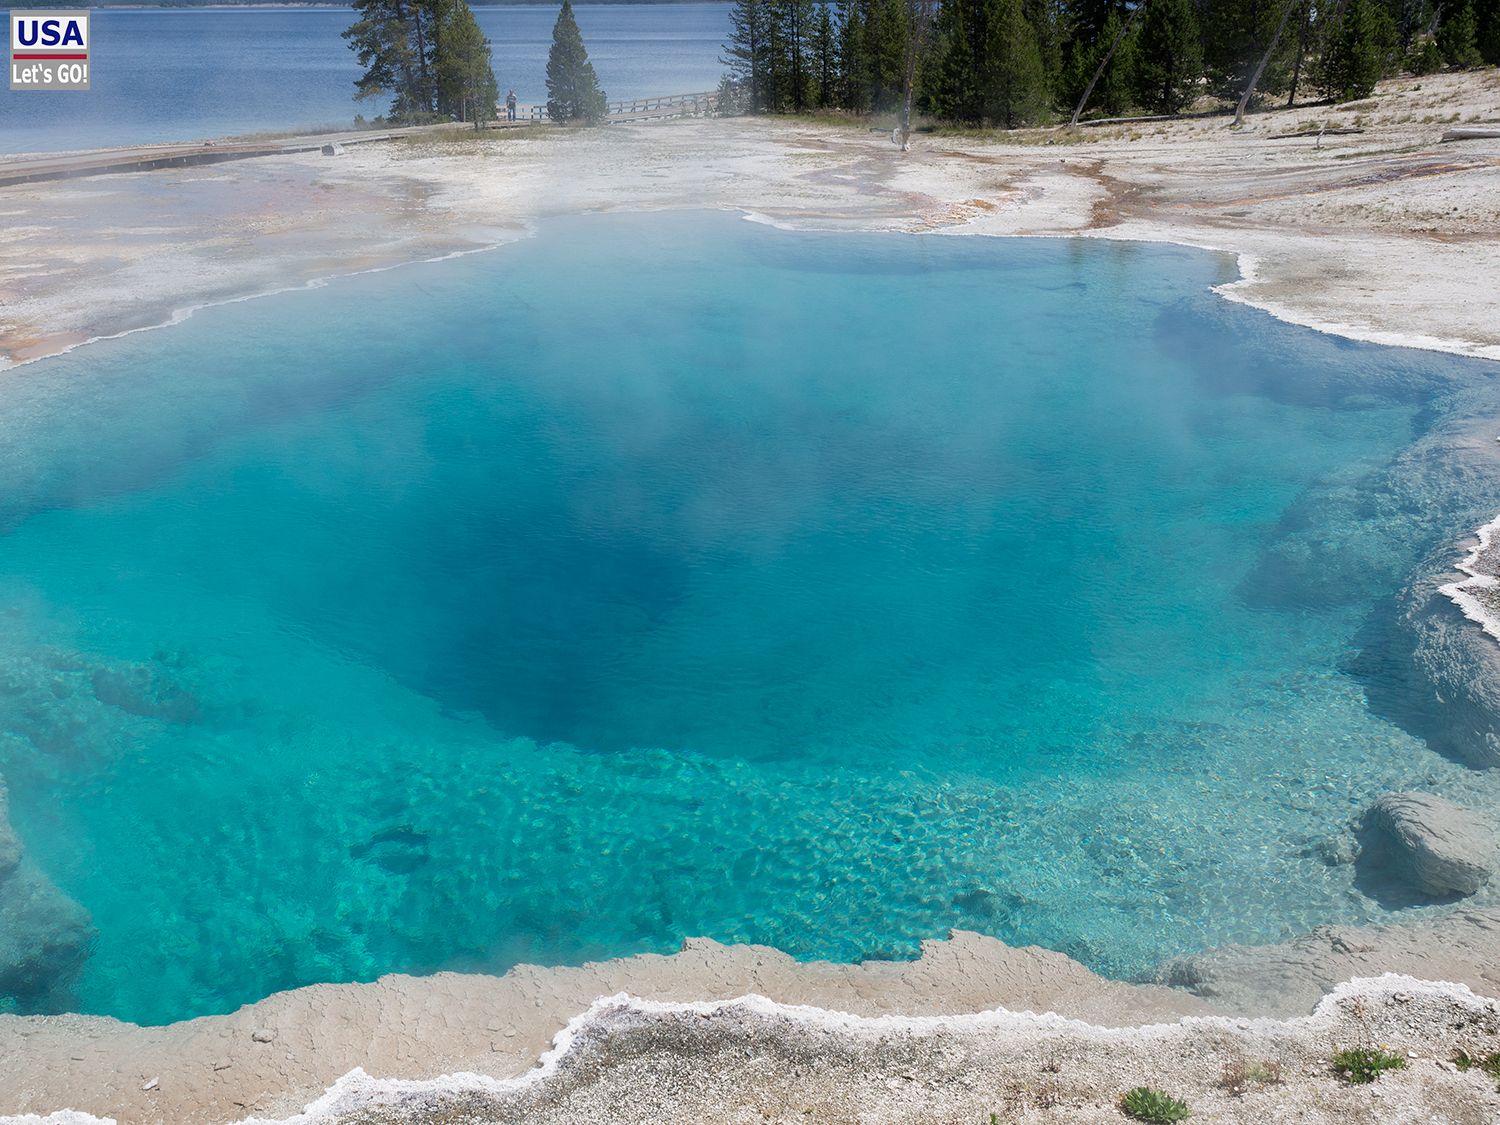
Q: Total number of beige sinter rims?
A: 1